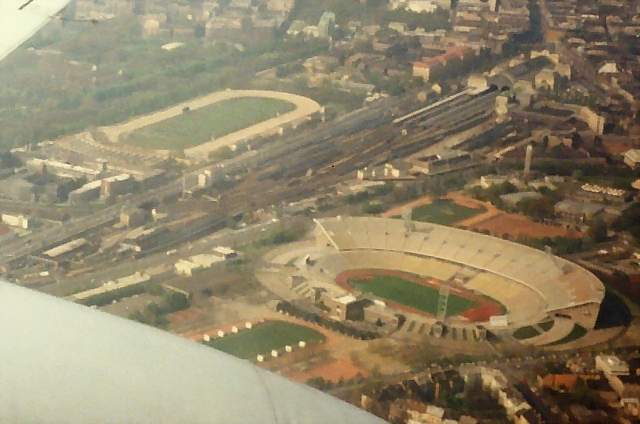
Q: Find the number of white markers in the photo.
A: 8